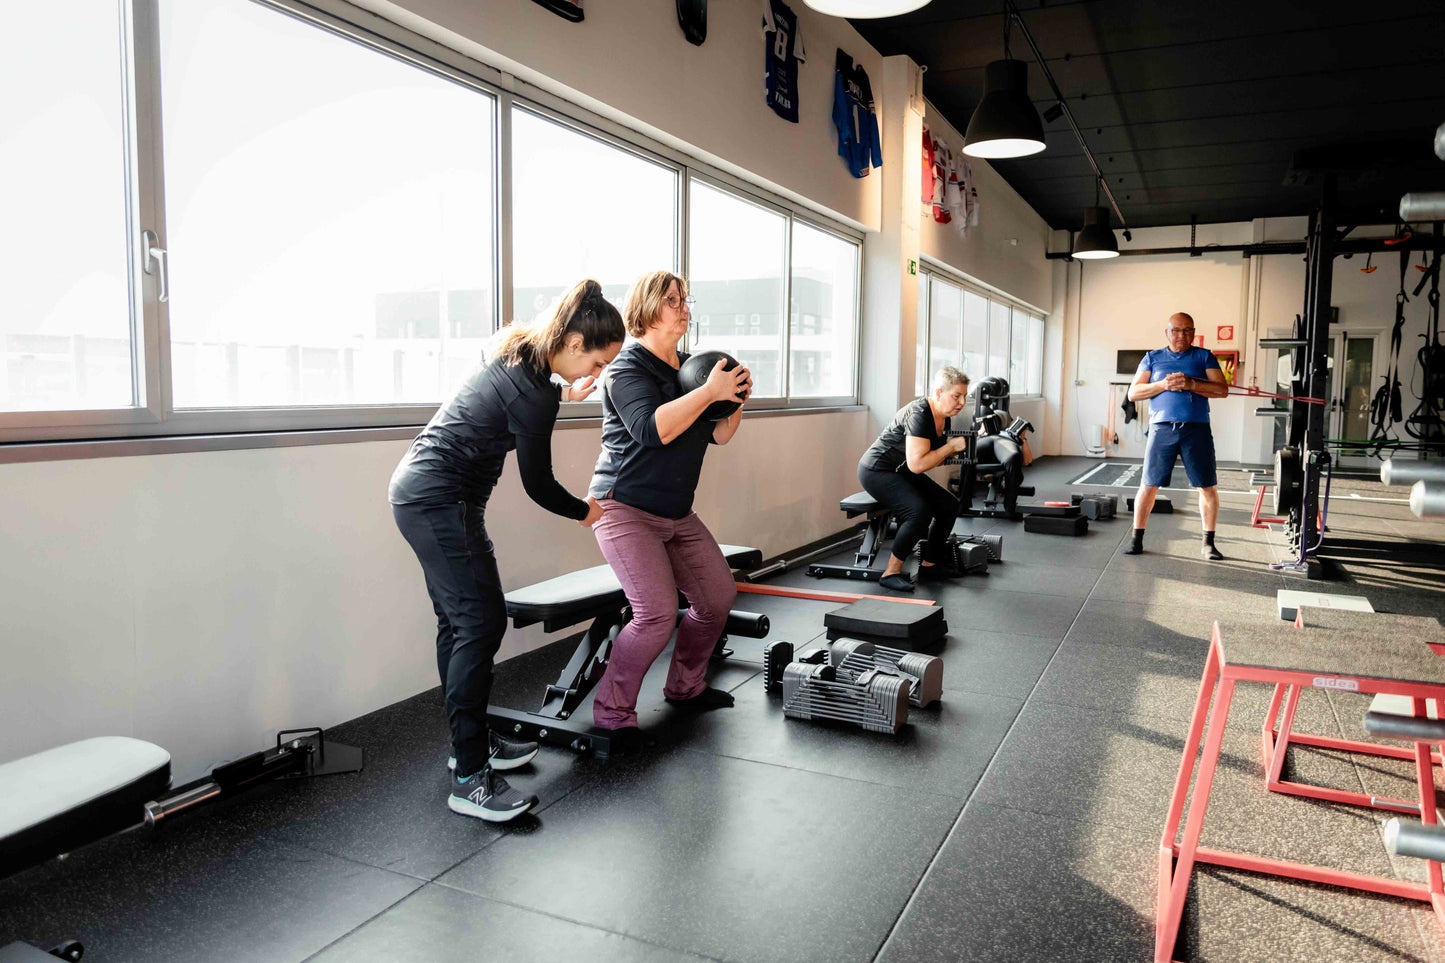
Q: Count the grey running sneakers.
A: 2